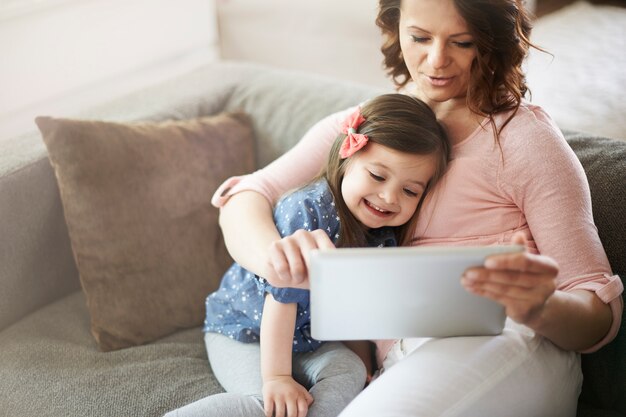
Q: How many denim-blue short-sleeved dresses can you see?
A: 1